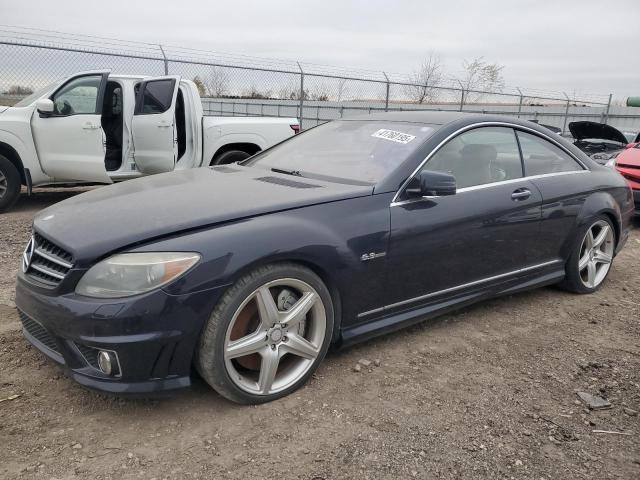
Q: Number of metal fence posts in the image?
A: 7